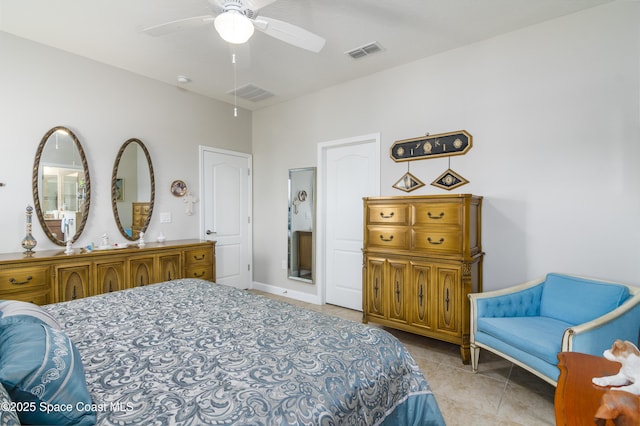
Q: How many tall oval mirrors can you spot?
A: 2